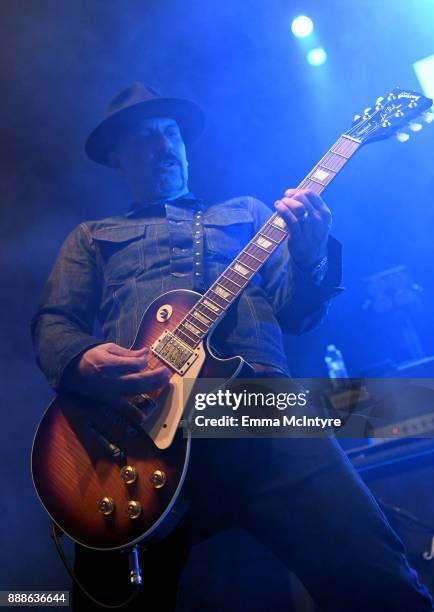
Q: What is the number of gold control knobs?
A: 4